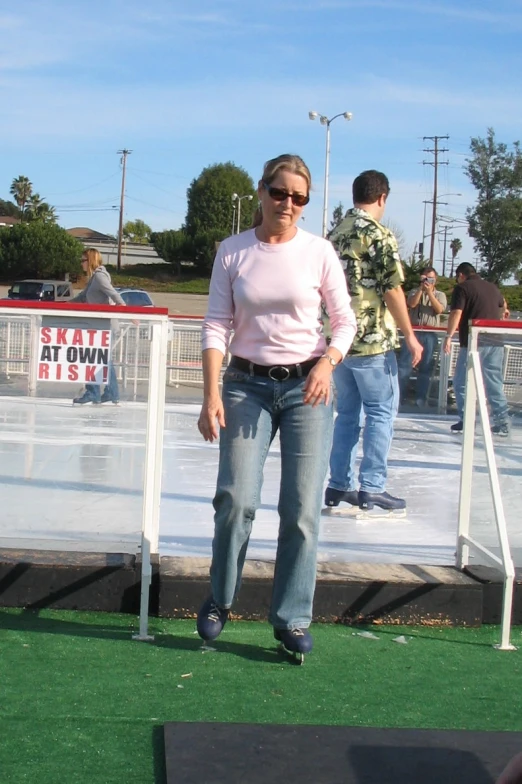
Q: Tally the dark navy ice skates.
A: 8